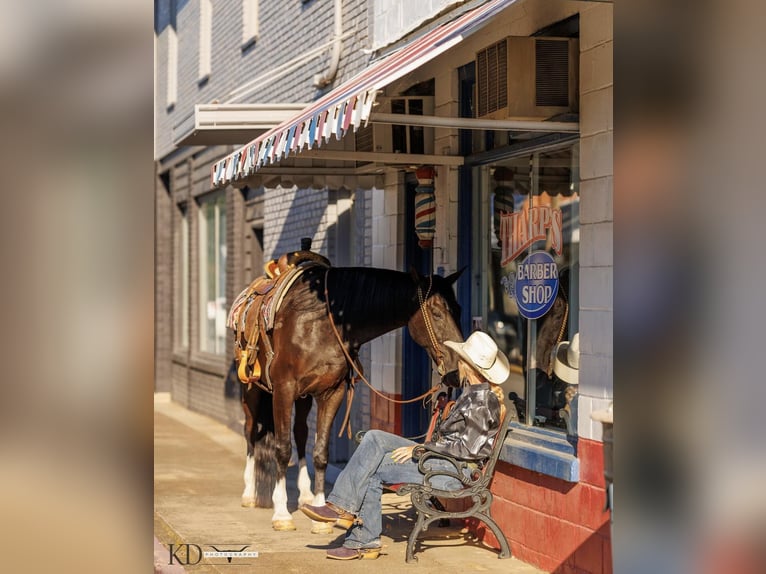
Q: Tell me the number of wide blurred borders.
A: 2